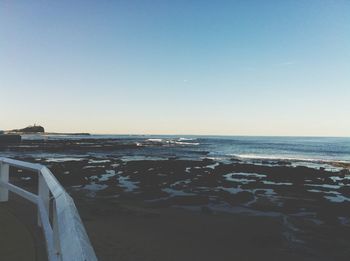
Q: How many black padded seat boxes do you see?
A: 0